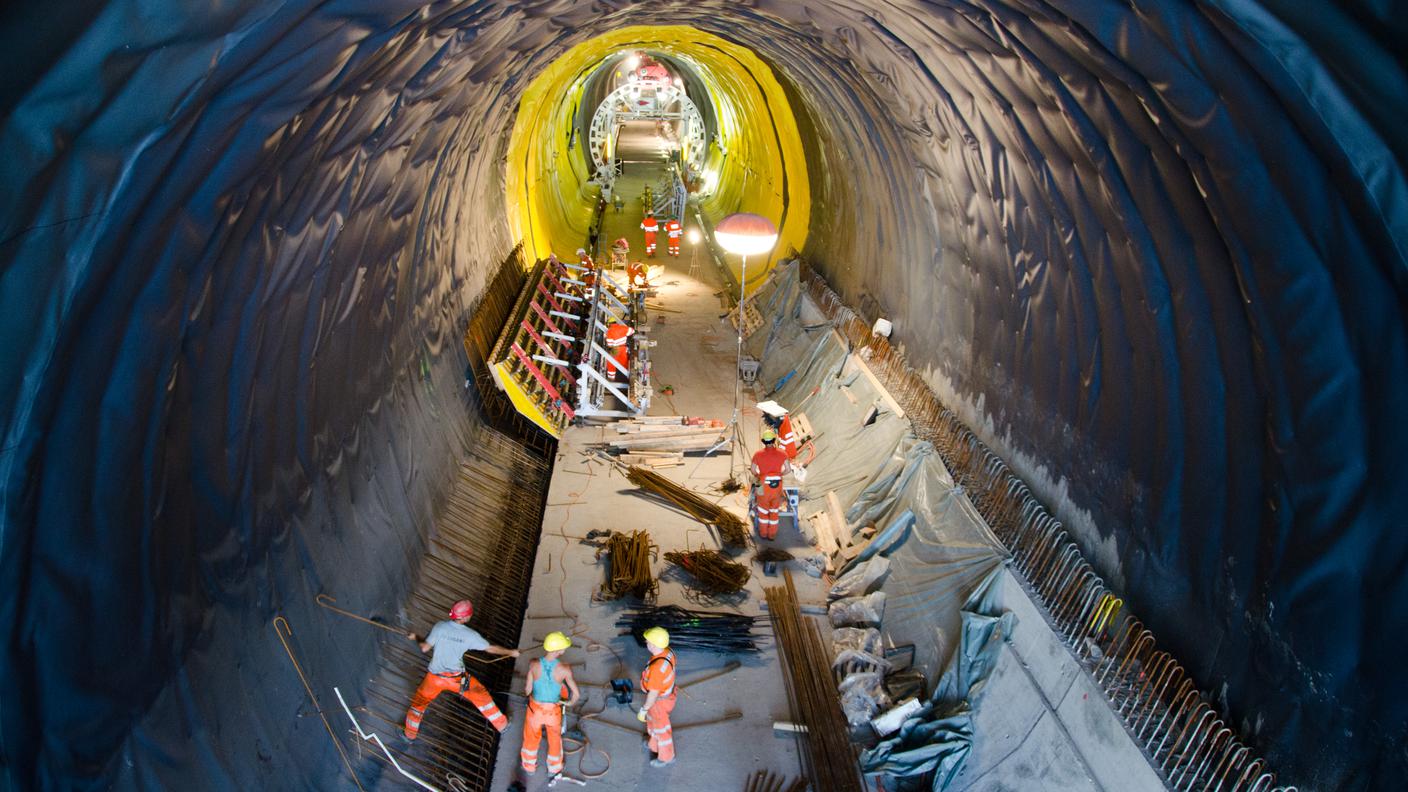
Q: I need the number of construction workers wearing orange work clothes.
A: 9